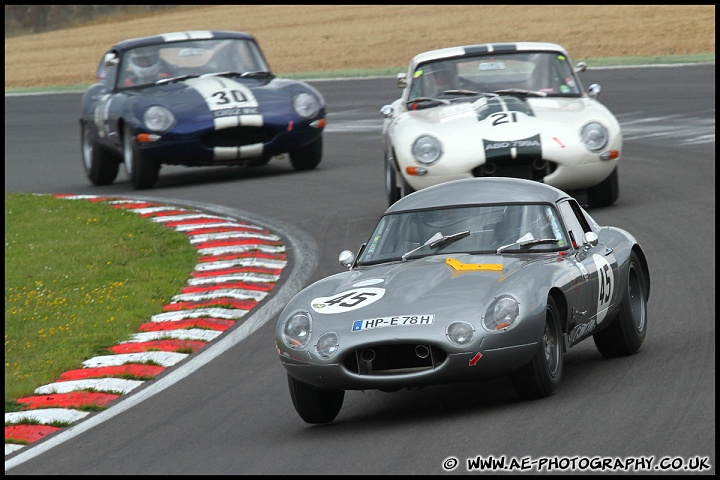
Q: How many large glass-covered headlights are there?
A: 6